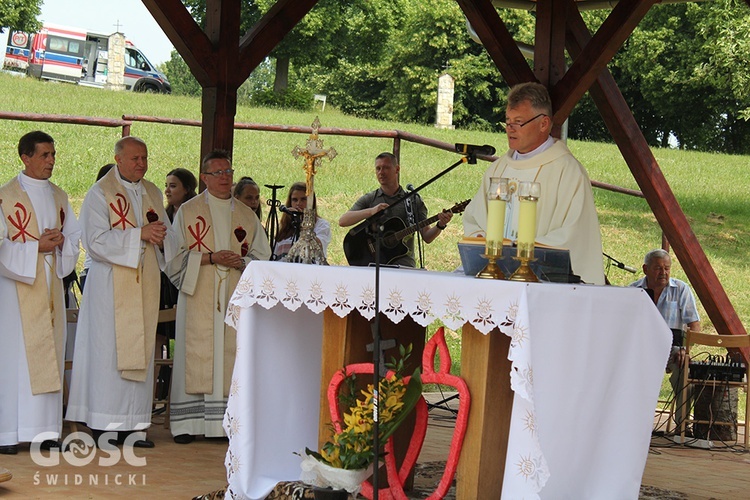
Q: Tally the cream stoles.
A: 3